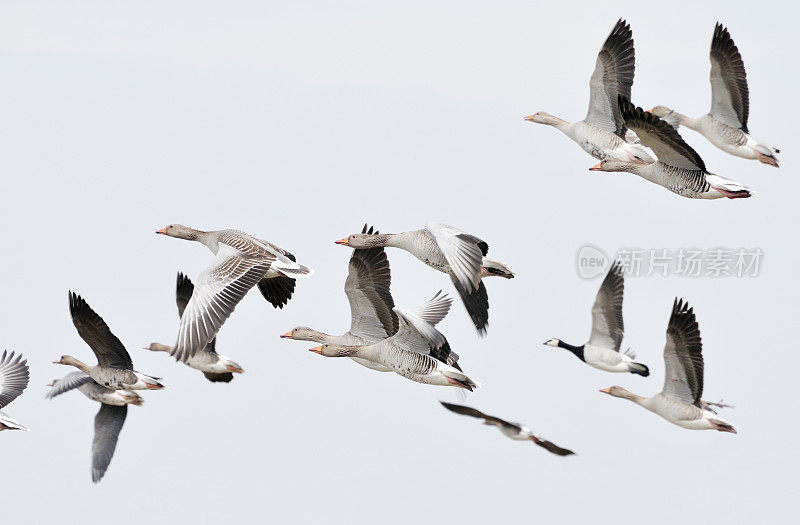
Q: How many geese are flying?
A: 14